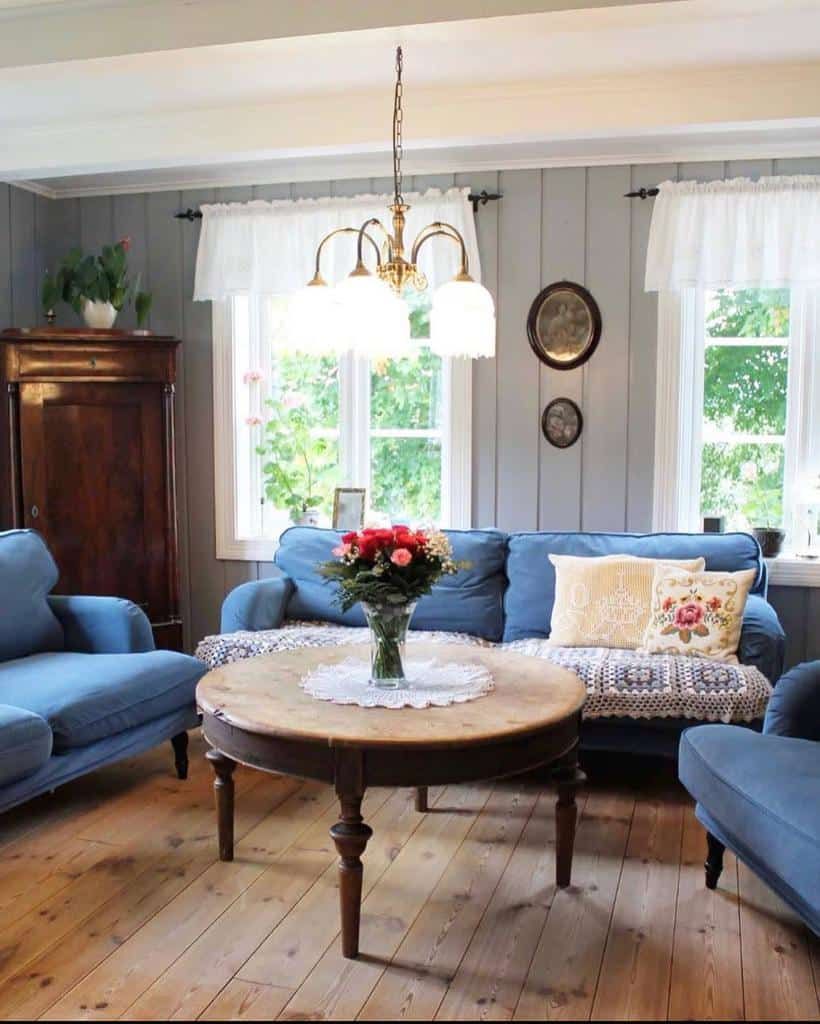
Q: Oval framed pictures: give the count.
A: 2